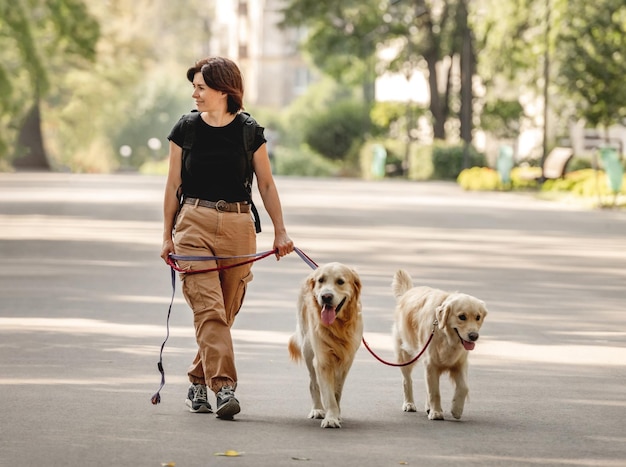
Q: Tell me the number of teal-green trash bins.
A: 3